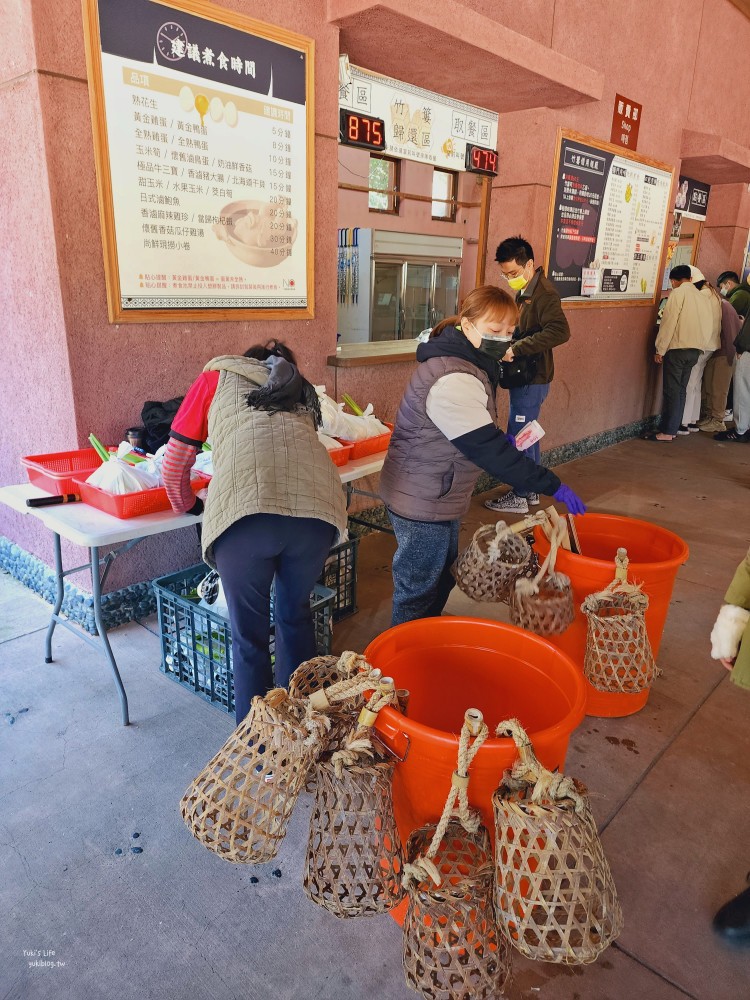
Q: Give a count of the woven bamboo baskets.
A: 8